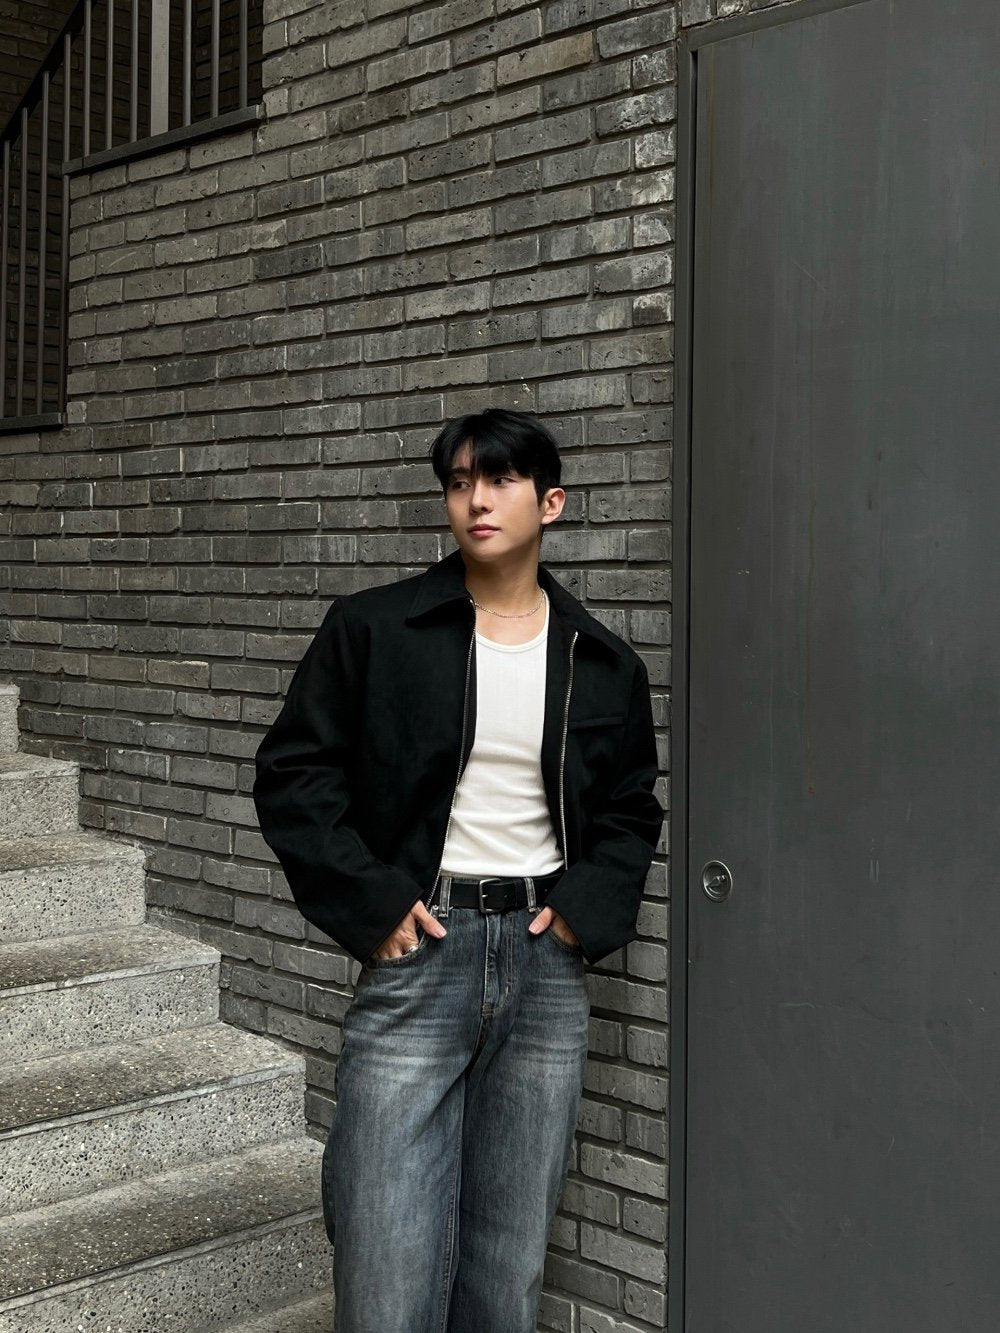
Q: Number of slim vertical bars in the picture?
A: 10